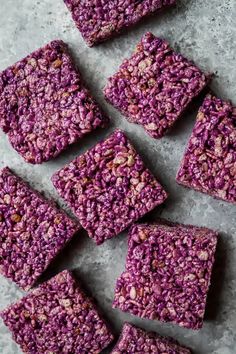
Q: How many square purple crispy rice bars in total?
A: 9